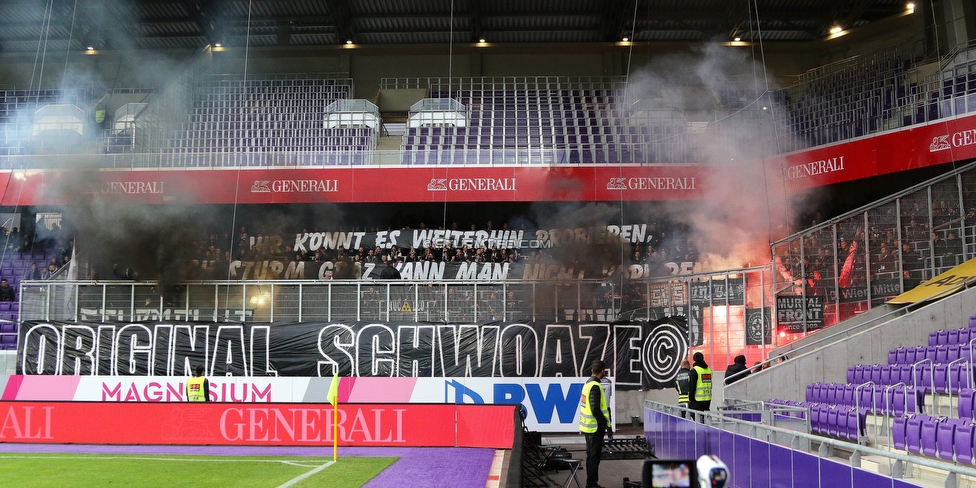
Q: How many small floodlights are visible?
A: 8